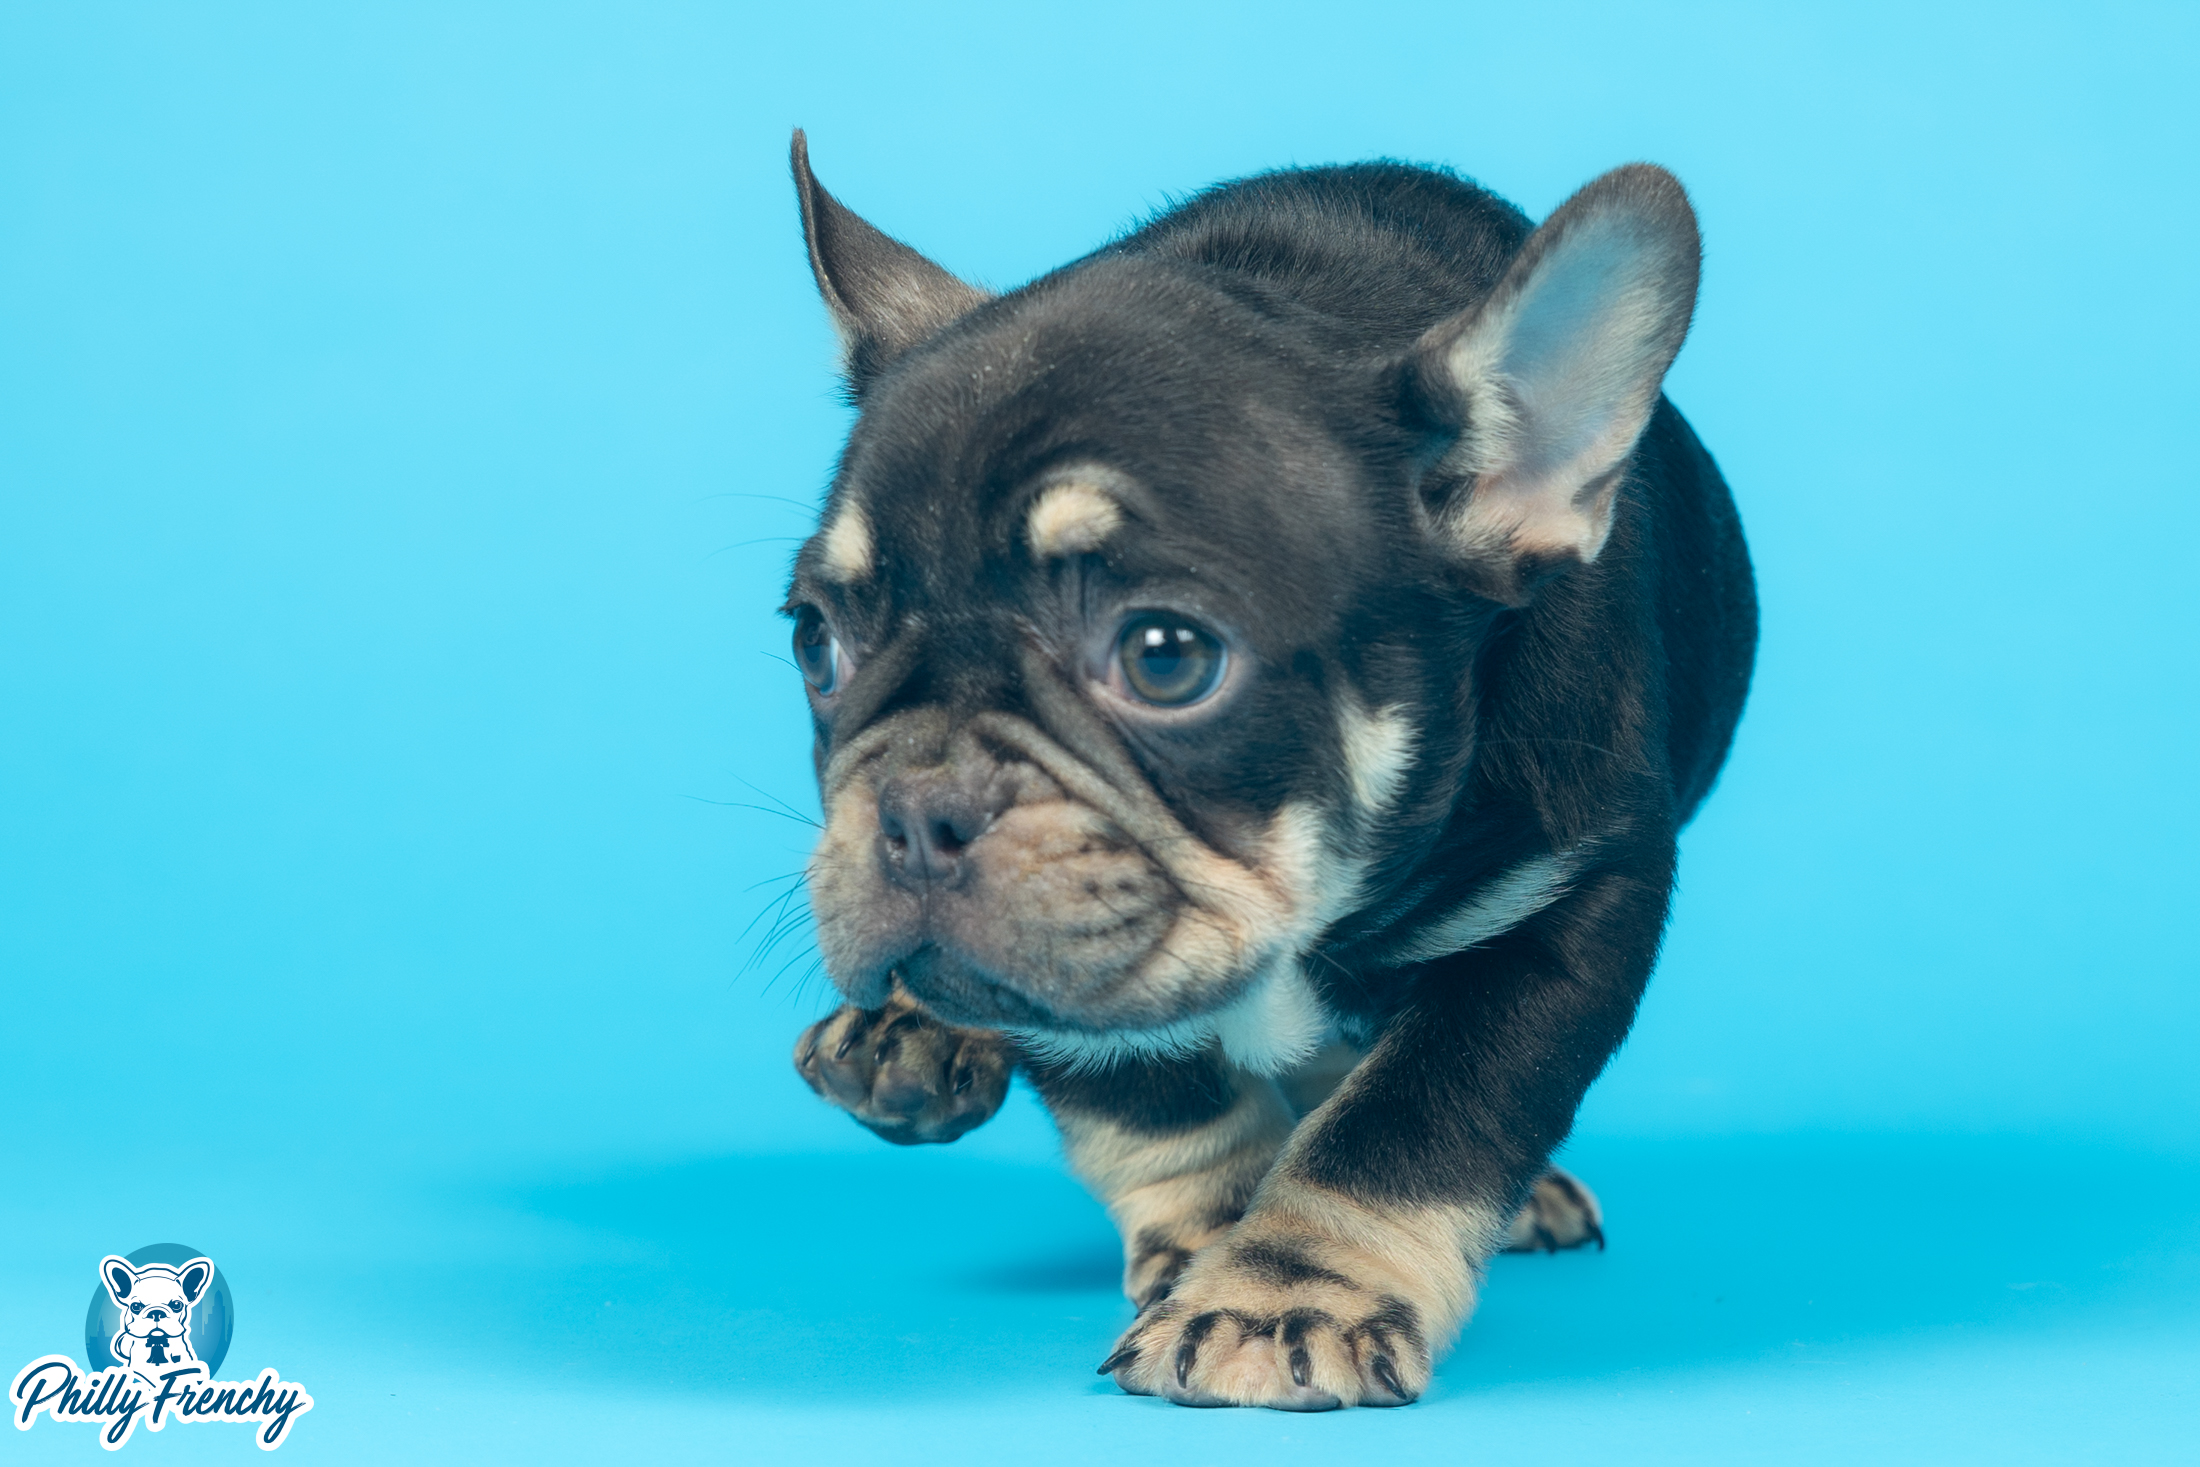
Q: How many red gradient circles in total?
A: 0